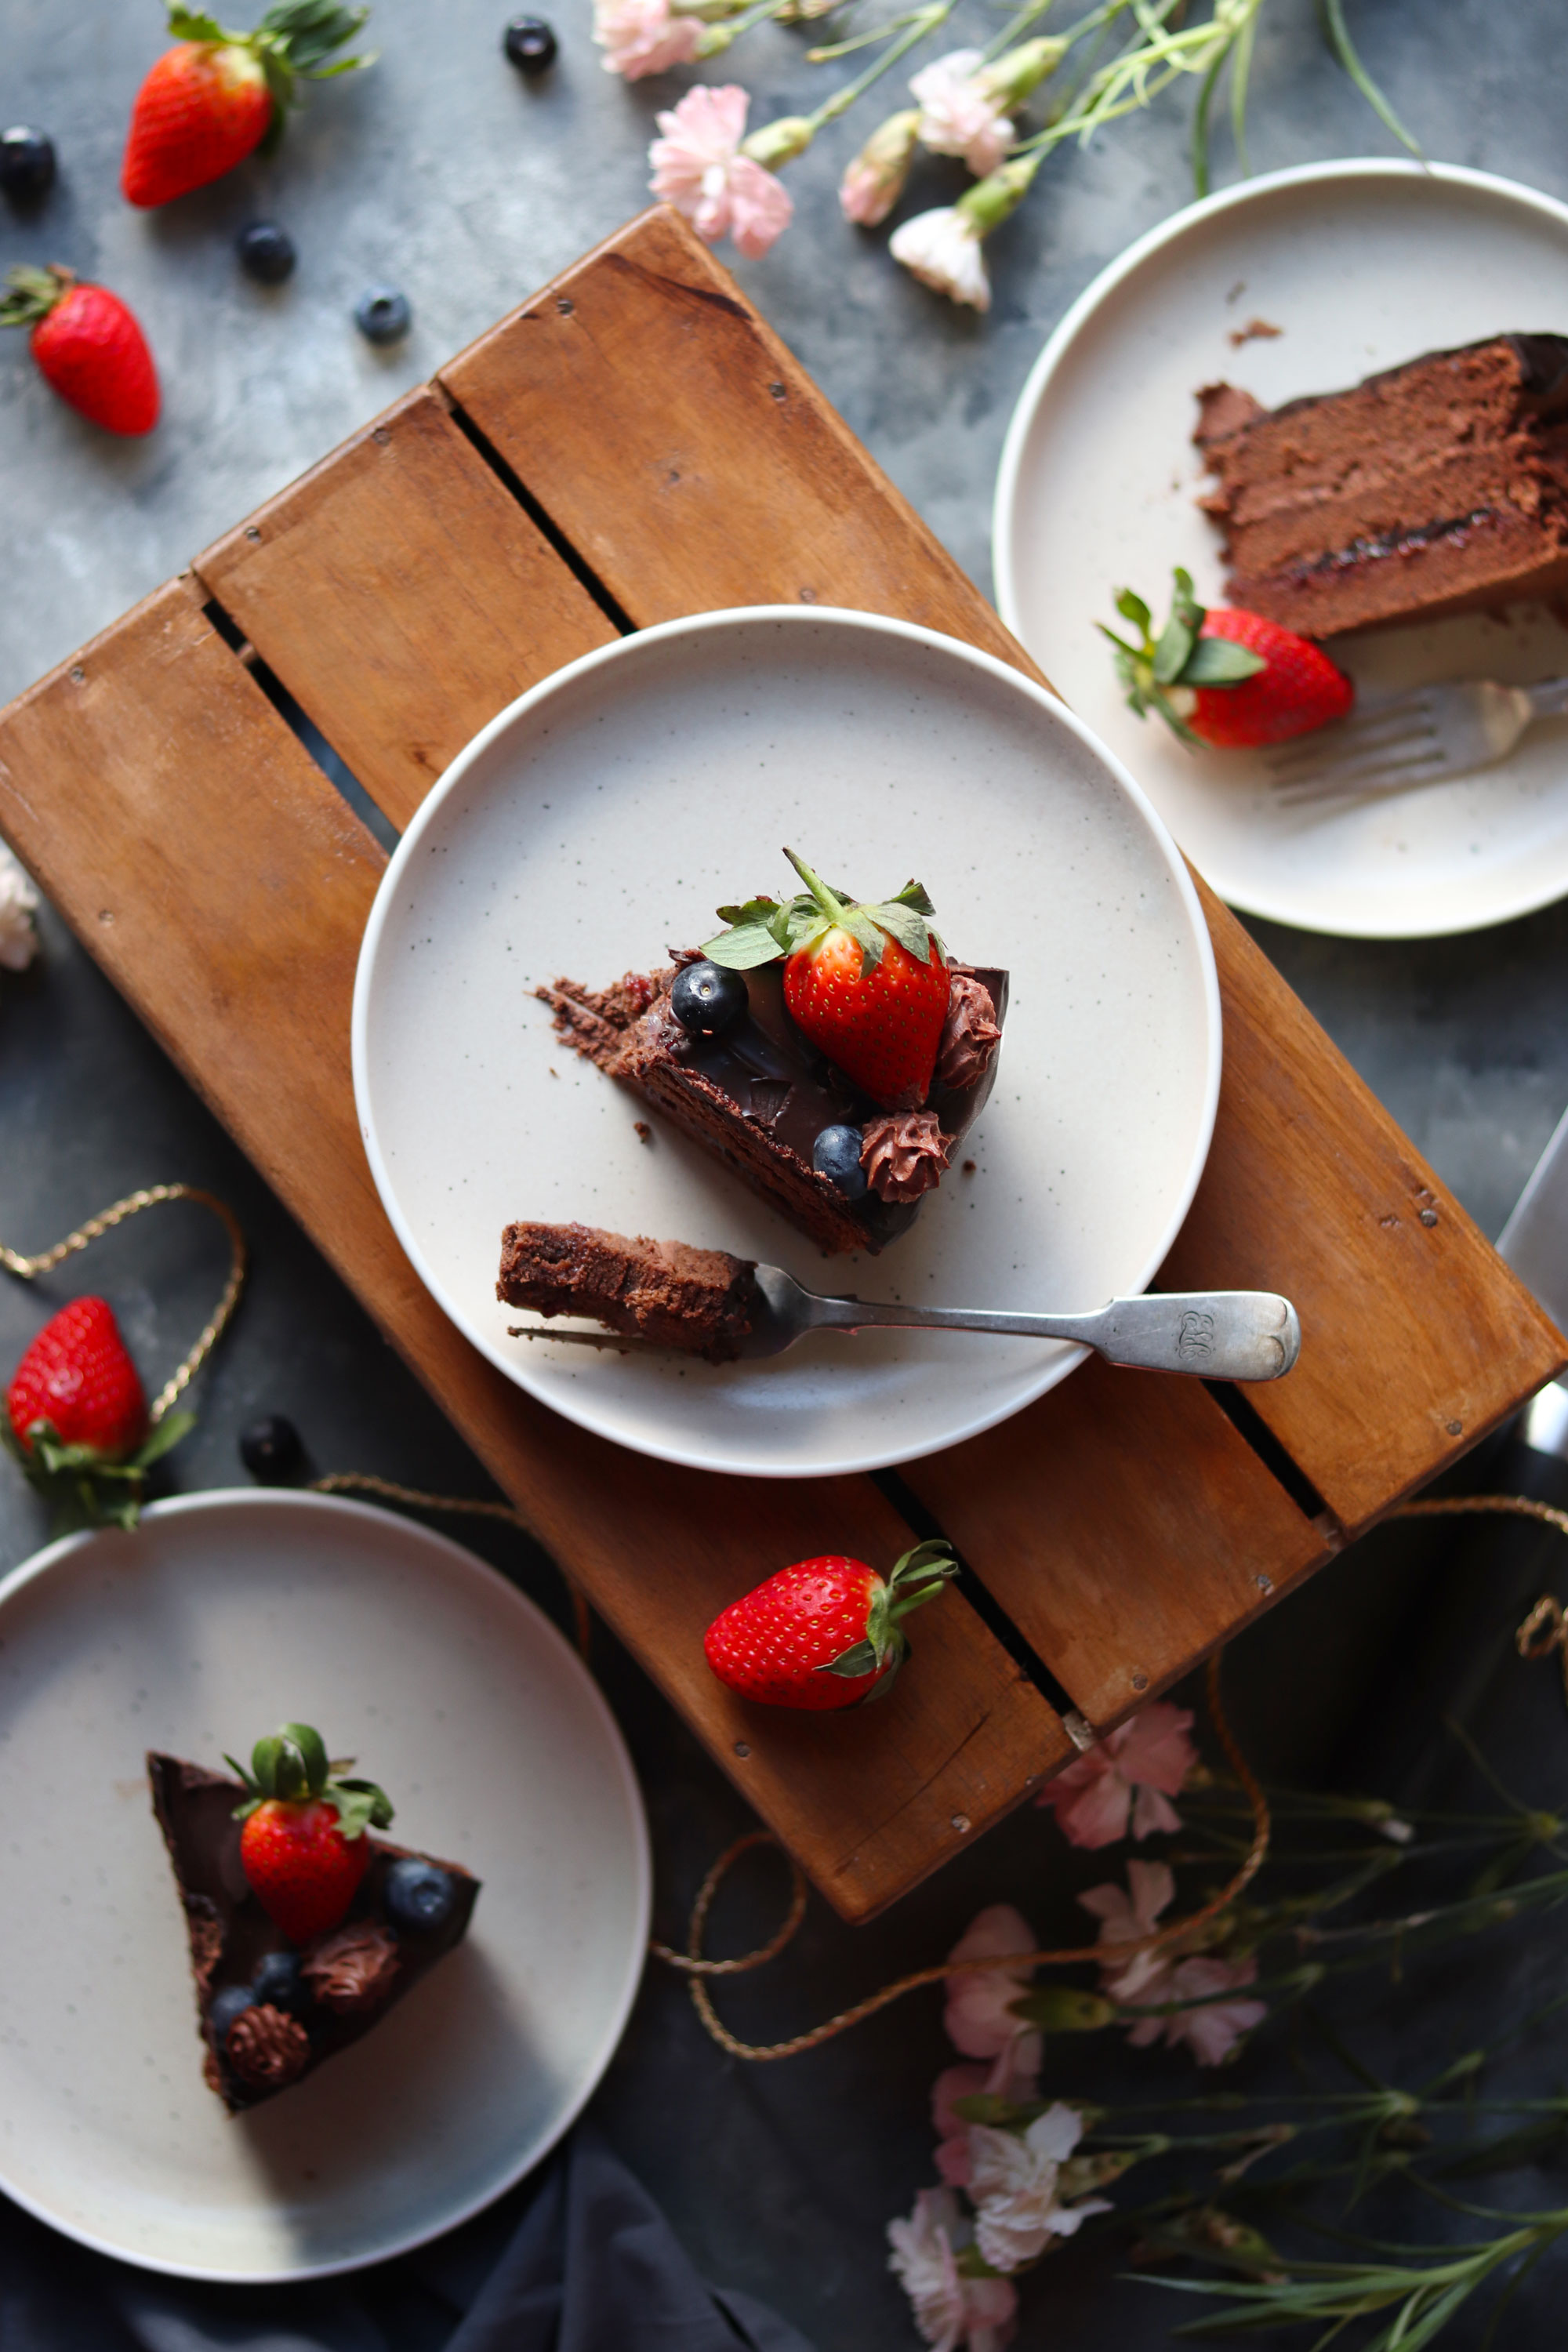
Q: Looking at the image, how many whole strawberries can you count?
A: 7